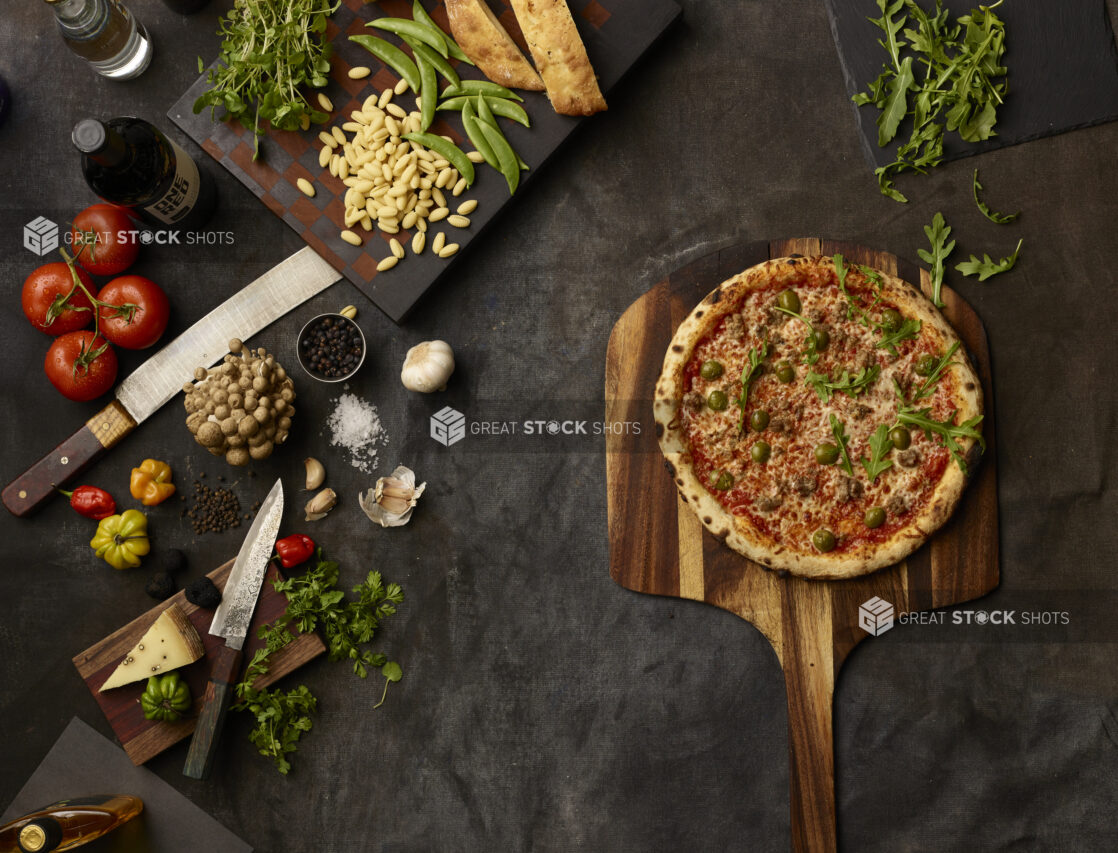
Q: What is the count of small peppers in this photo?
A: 5